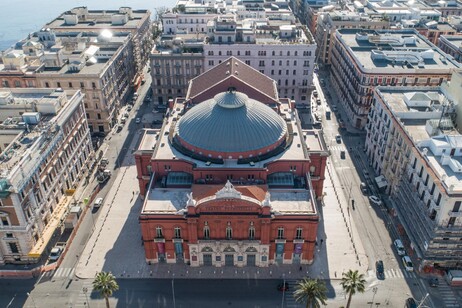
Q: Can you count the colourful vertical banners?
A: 4